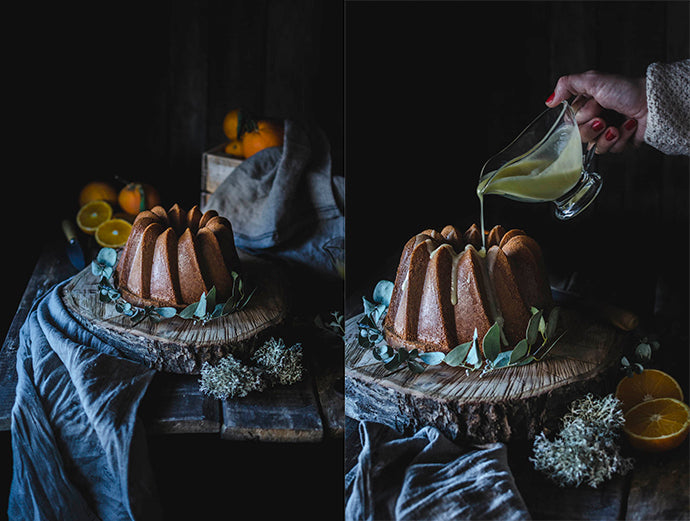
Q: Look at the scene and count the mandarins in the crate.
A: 3